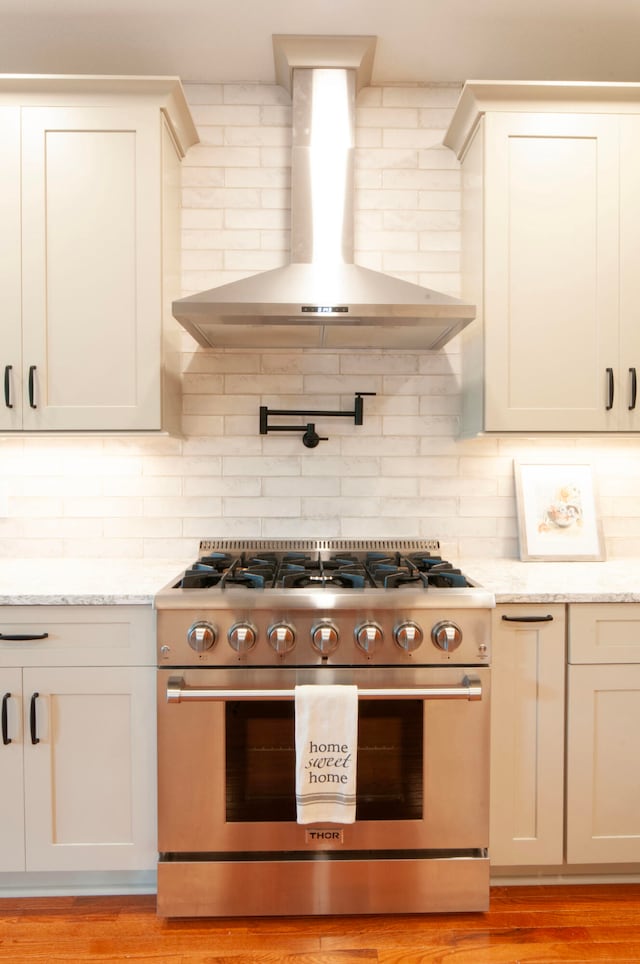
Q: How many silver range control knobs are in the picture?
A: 7